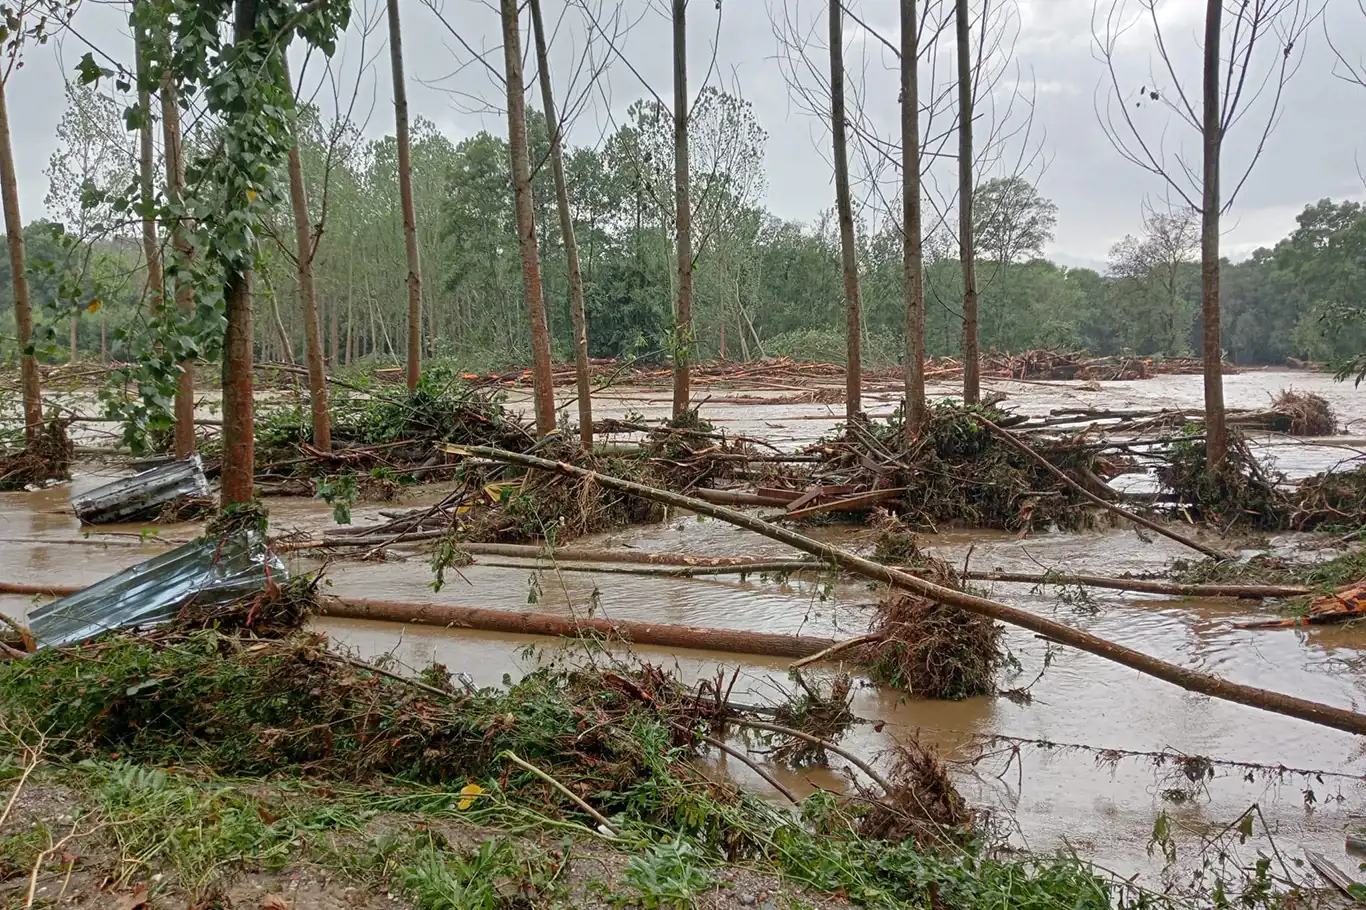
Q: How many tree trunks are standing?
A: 13